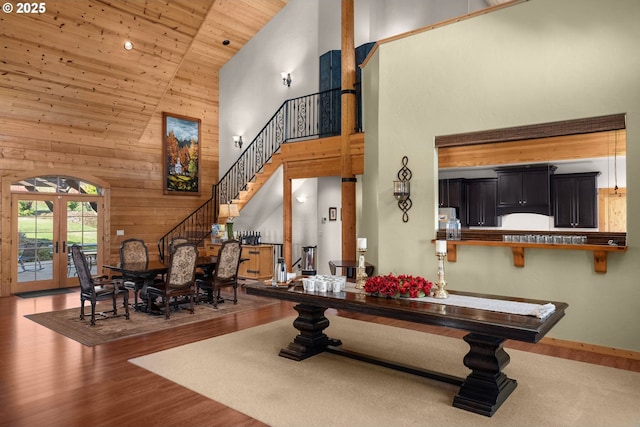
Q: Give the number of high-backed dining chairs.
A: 5